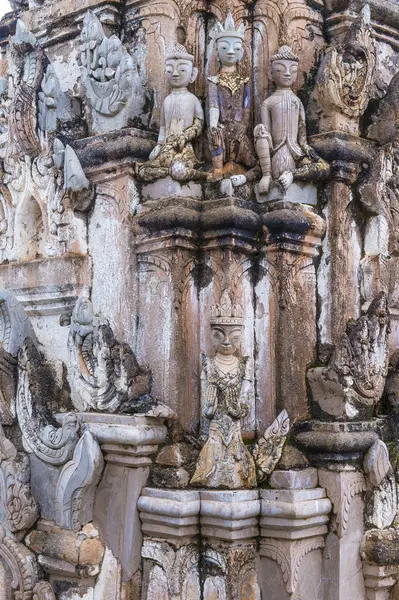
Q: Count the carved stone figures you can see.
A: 4